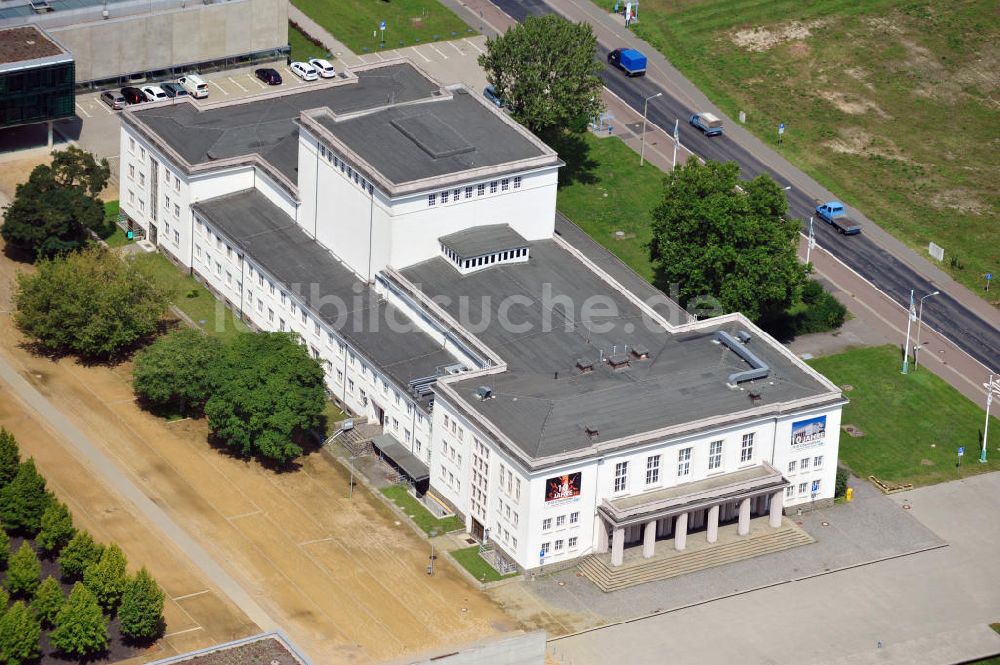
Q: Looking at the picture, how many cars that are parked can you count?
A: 9